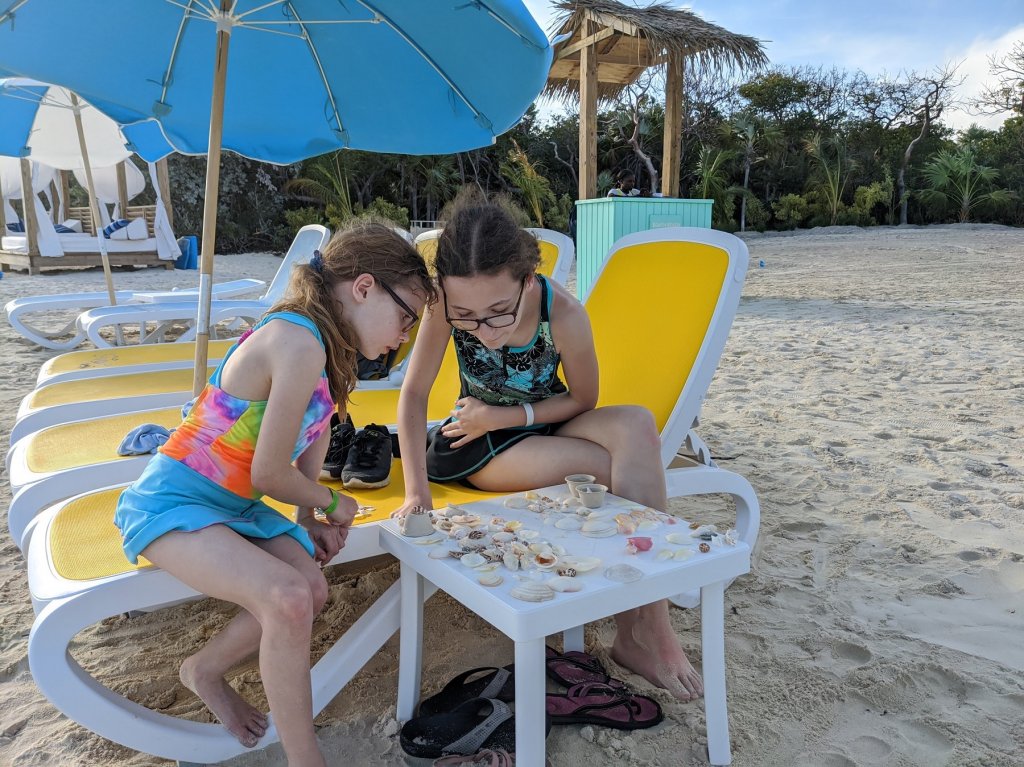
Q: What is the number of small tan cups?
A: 2